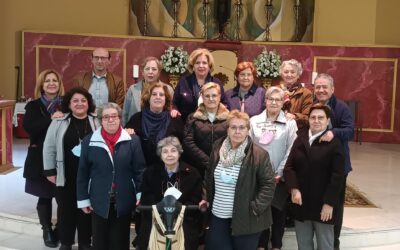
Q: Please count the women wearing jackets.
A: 13